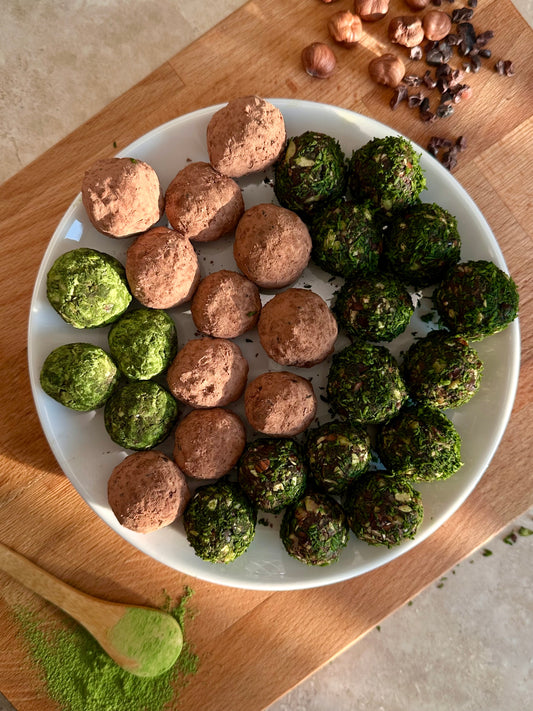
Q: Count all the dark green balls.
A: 14